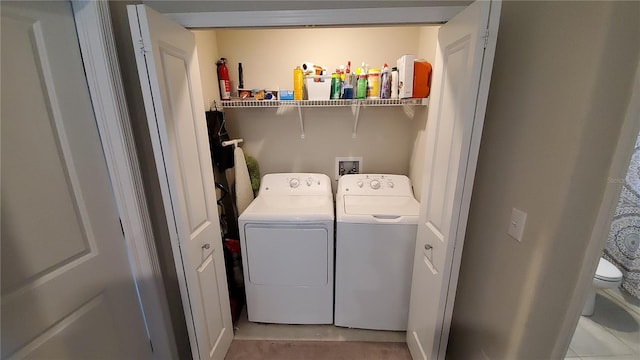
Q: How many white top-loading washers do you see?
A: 1